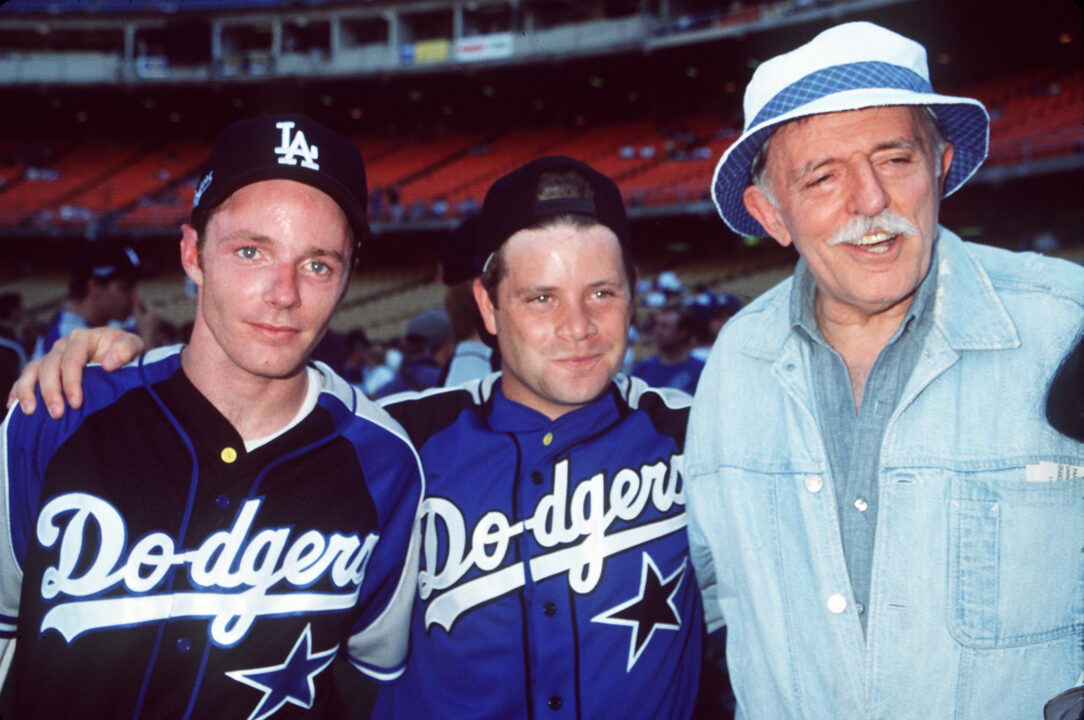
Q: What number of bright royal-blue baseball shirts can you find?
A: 1